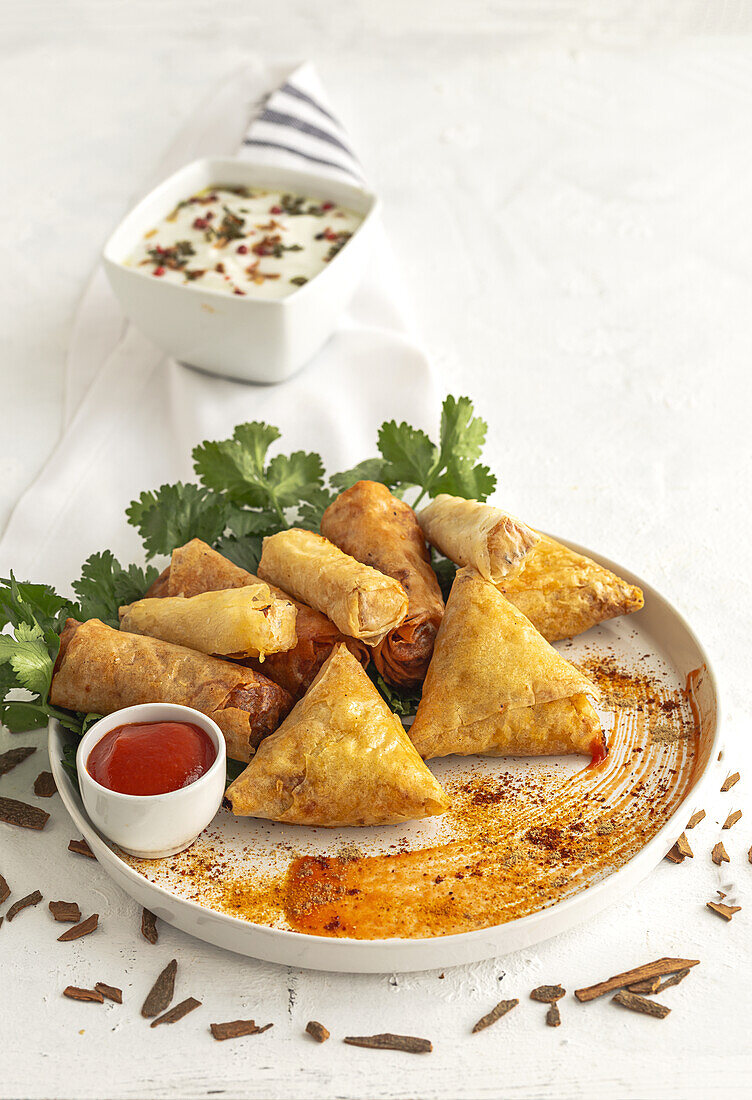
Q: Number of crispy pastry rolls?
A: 6